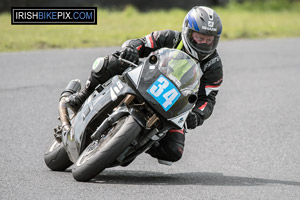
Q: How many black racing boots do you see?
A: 1